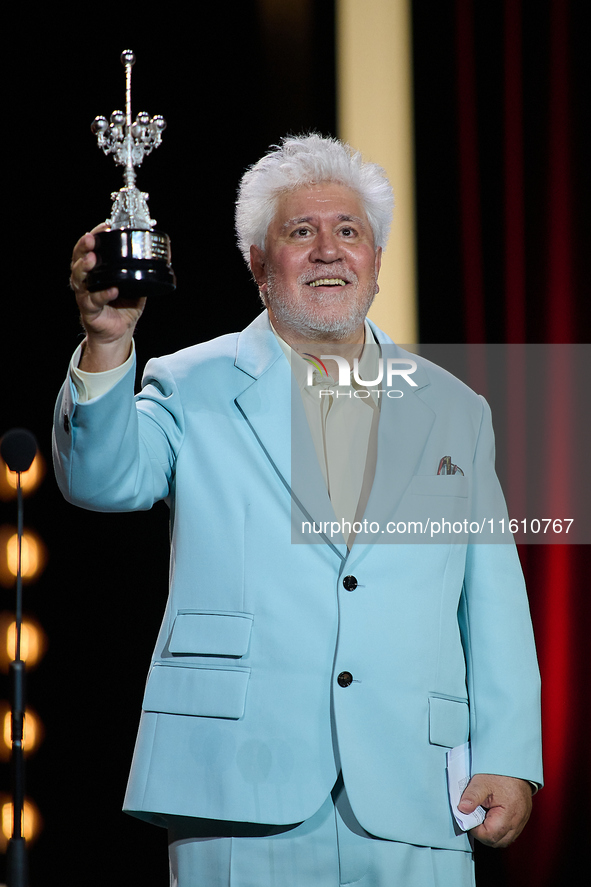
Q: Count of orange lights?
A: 5